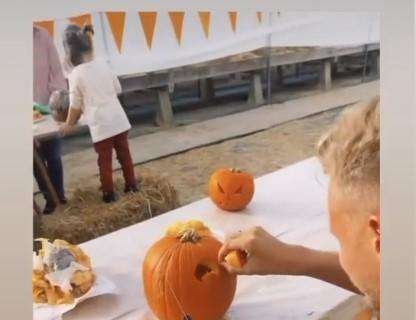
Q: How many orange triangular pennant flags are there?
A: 8